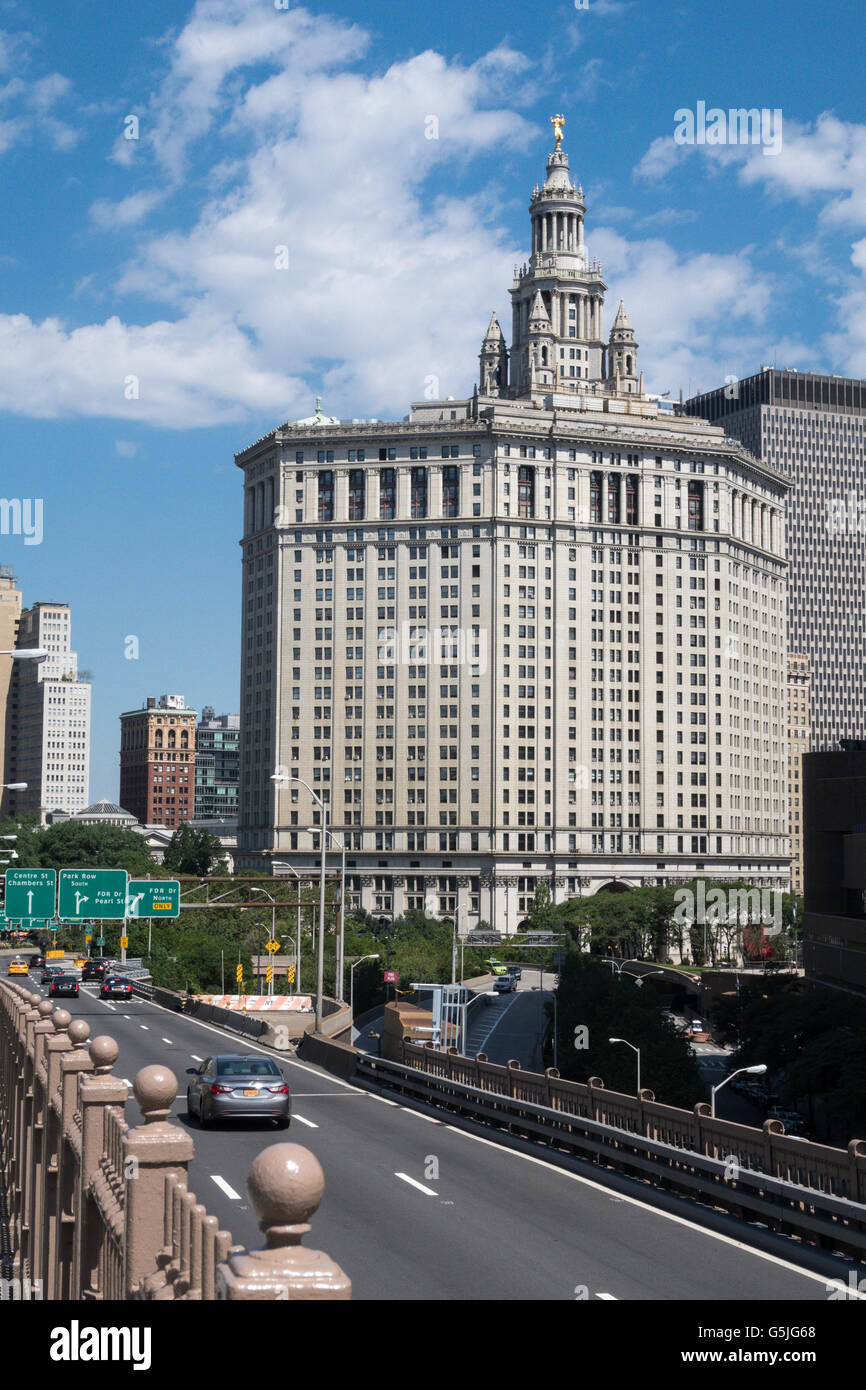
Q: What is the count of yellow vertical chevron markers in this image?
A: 3